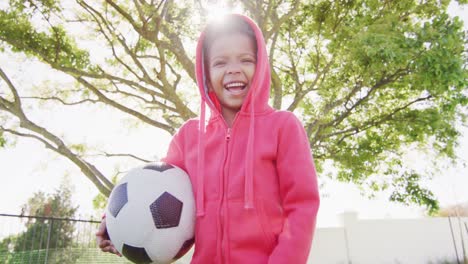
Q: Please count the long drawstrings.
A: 2